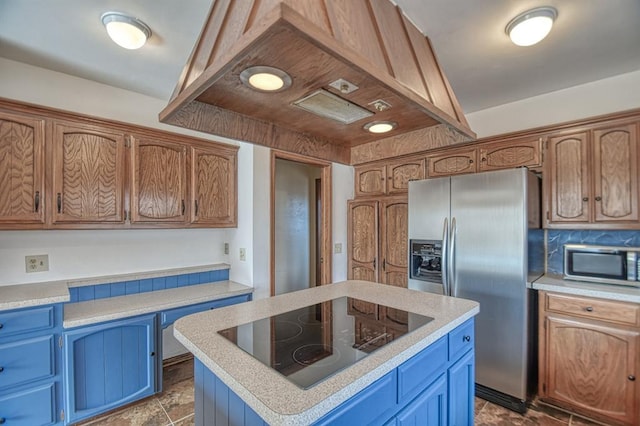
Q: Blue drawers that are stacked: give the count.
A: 3